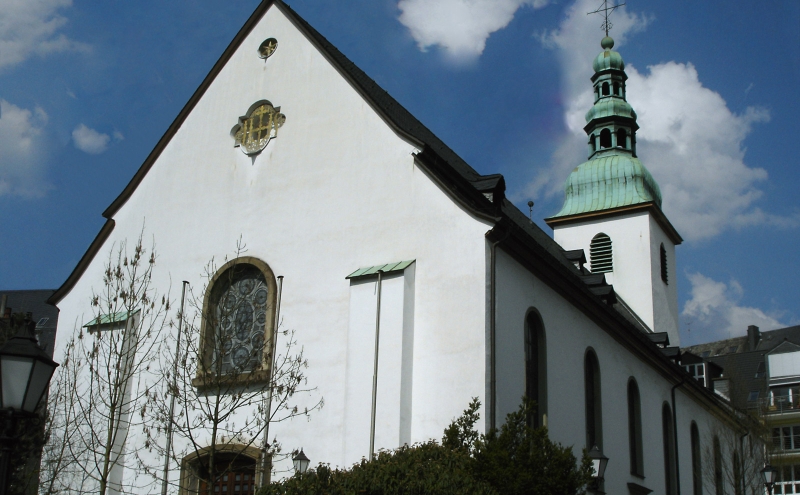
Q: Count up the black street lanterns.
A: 4